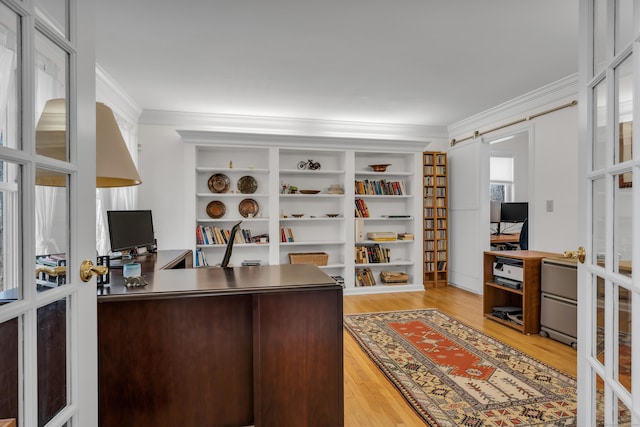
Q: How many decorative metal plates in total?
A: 4